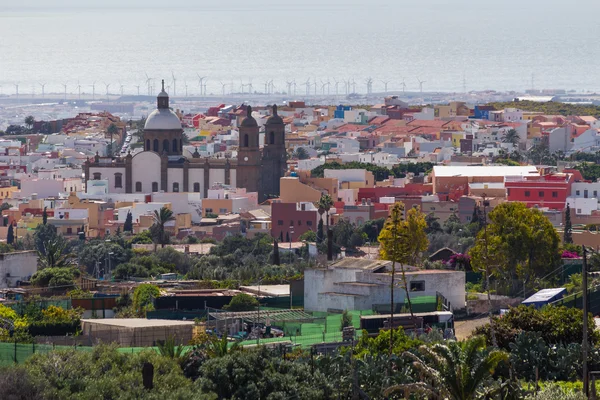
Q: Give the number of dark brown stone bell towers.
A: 2